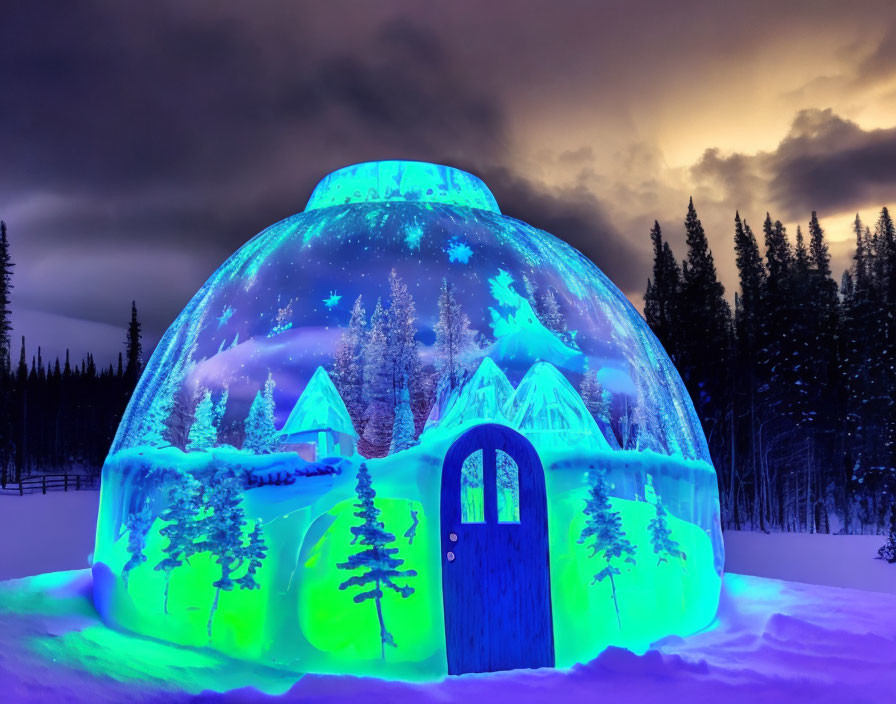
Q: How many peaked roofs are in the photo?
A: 3